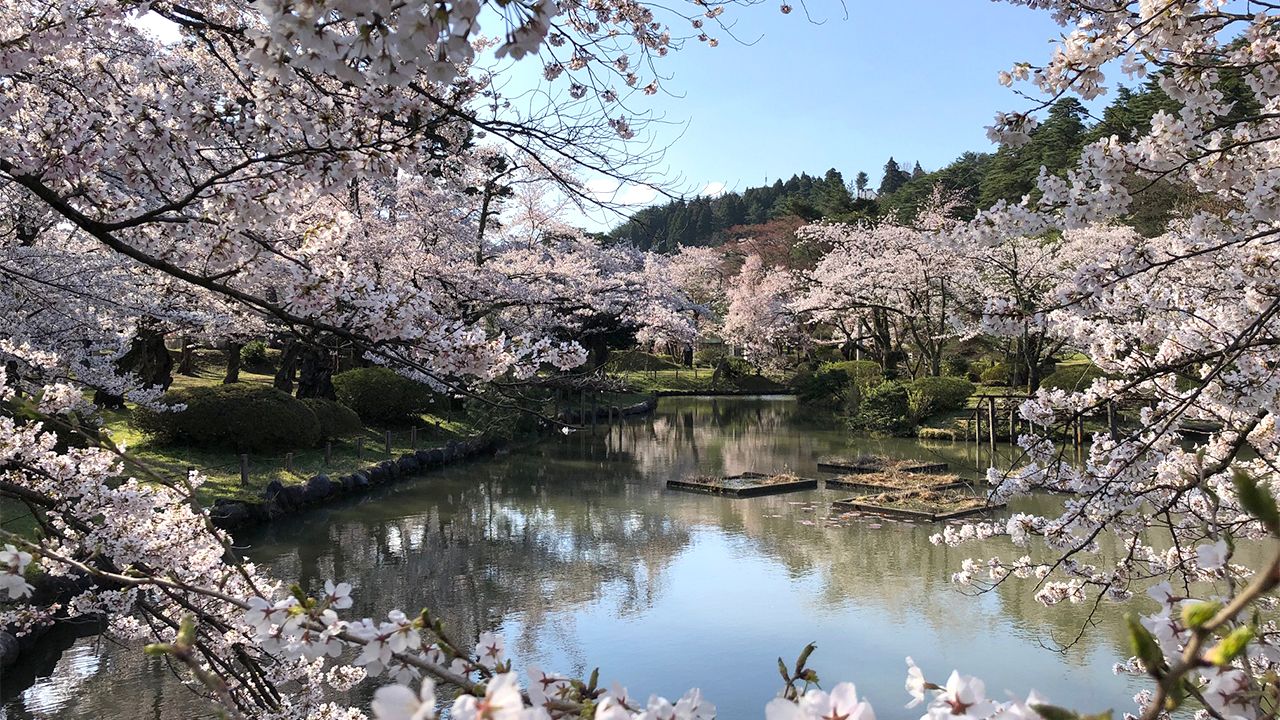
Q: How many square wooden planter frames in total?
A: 4